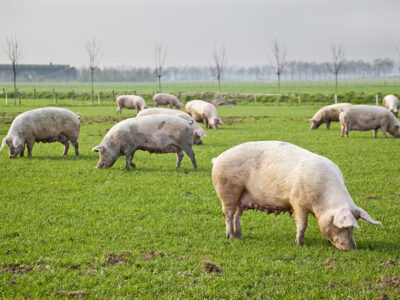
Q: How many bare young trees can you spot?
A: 6